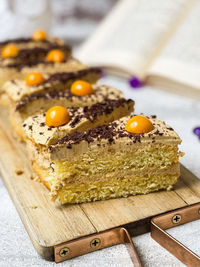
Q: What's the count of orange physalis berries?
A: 7